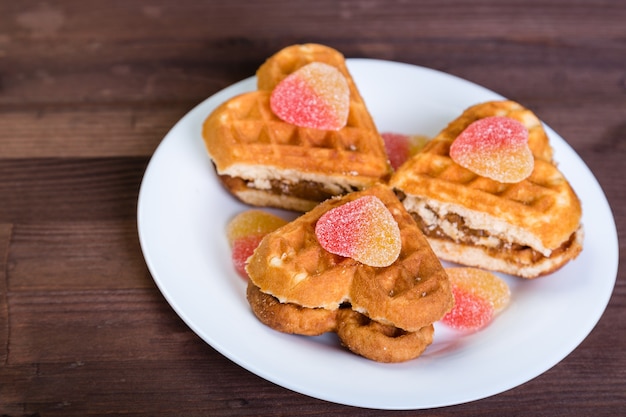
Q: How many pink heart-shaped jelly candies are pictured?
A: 6